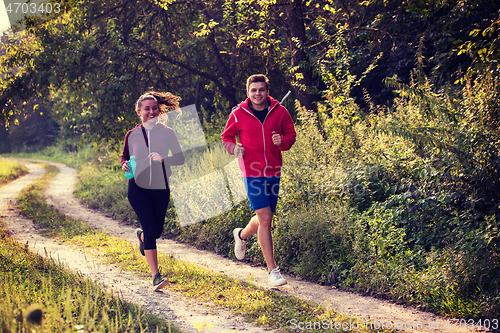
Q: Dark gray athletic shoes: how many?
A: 2